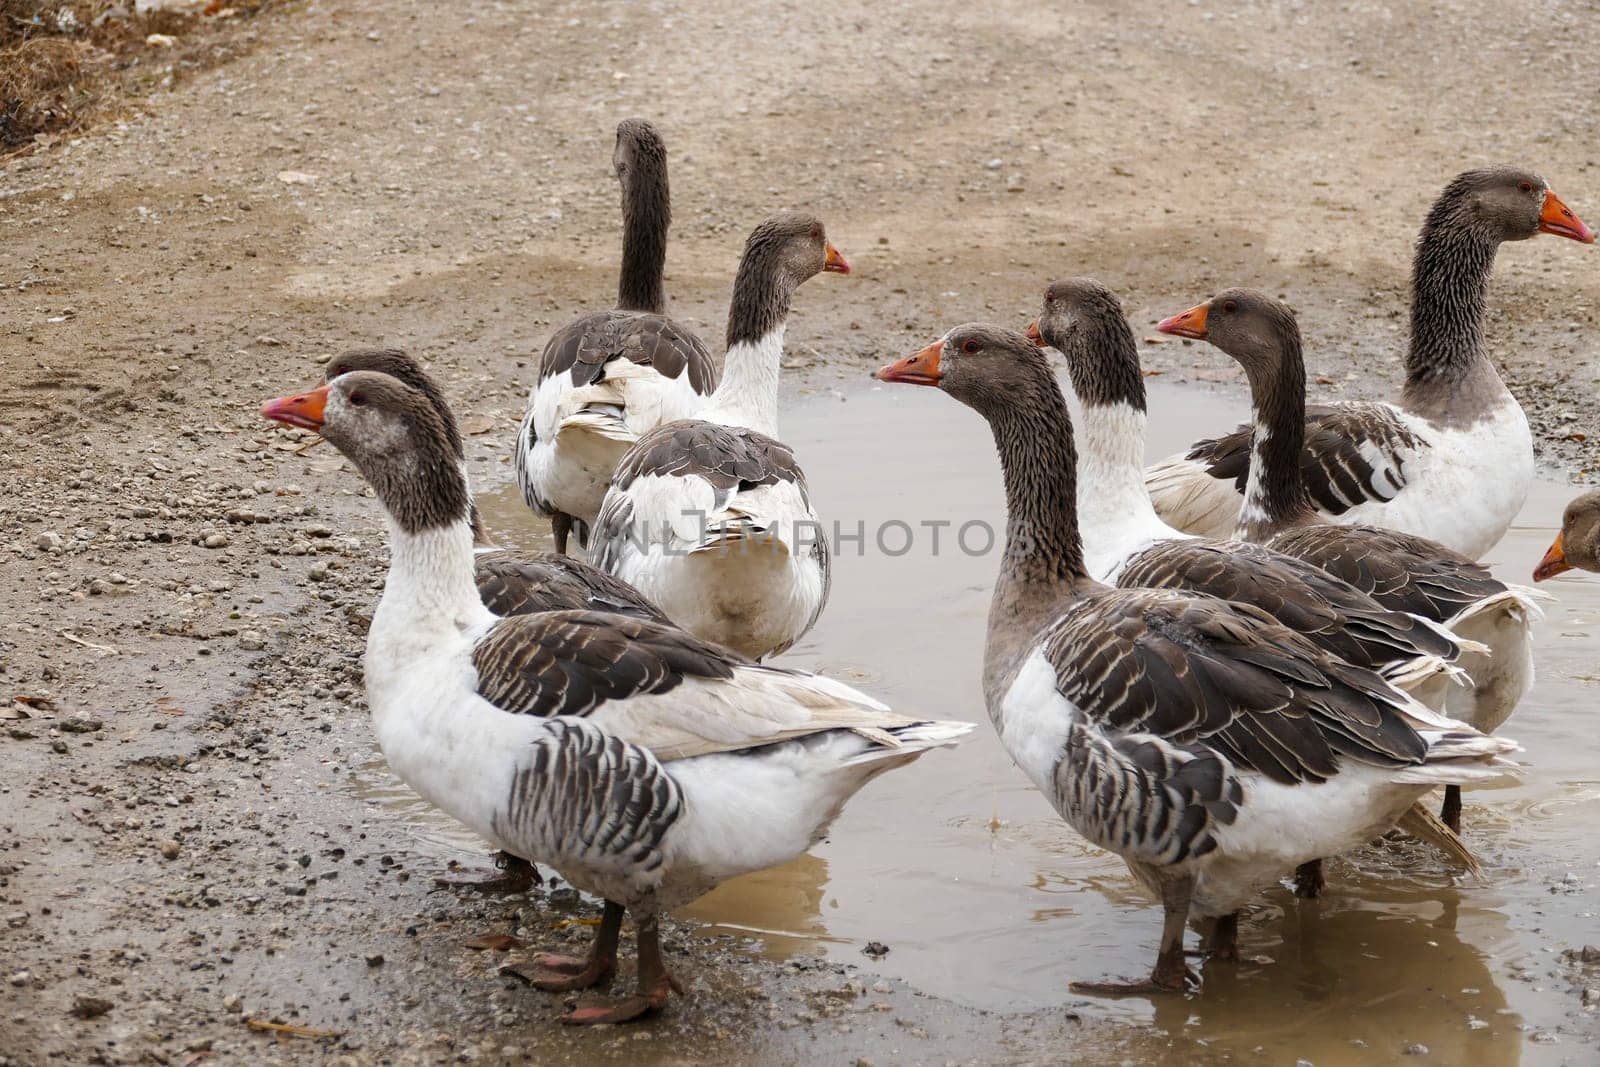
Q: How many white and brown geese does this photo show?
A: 9